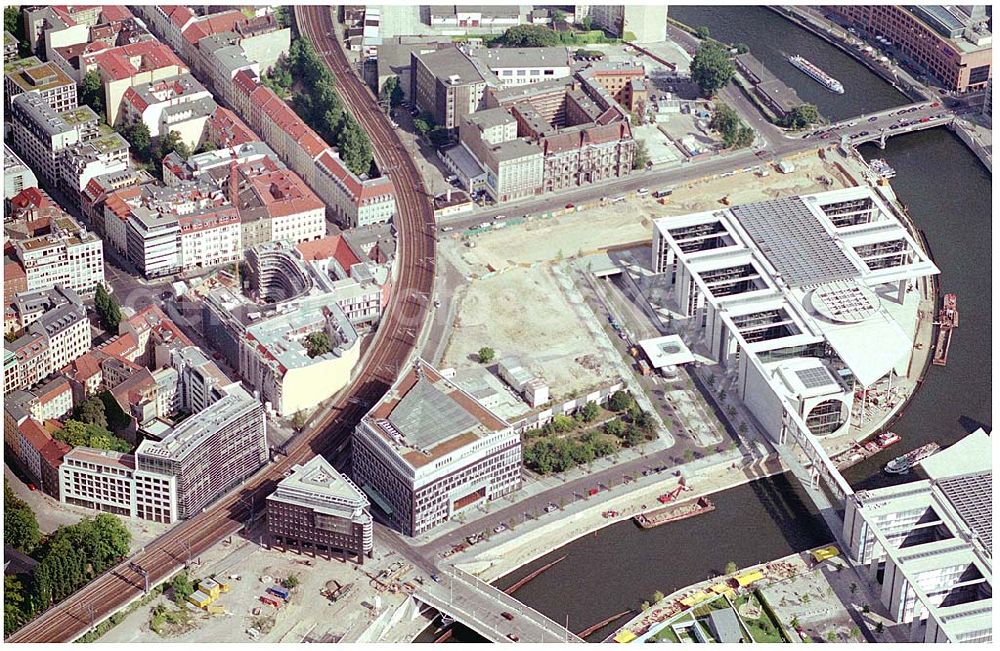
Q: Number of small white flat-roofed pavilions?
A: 1